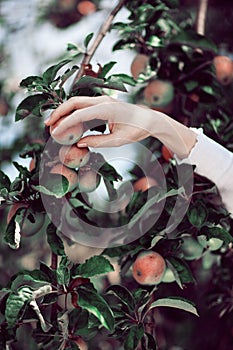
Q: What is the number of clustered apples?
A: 4